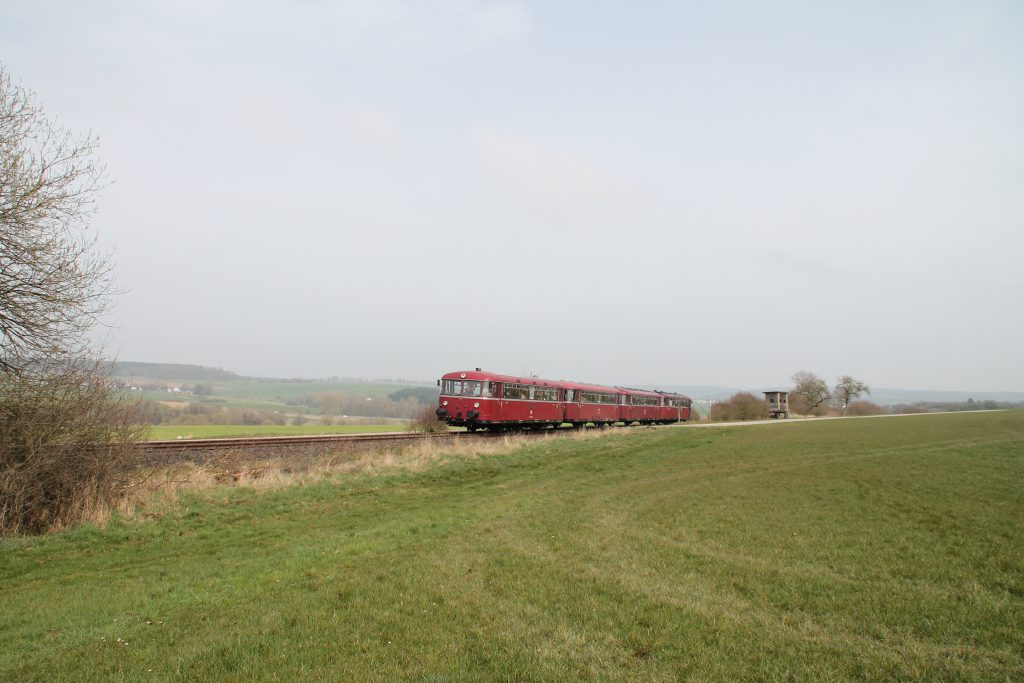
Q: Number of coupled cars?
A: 4